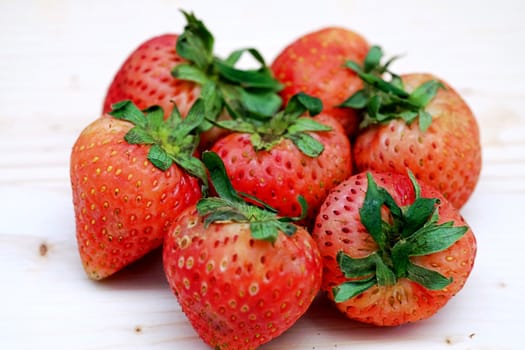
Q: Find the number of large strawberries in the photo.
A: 7